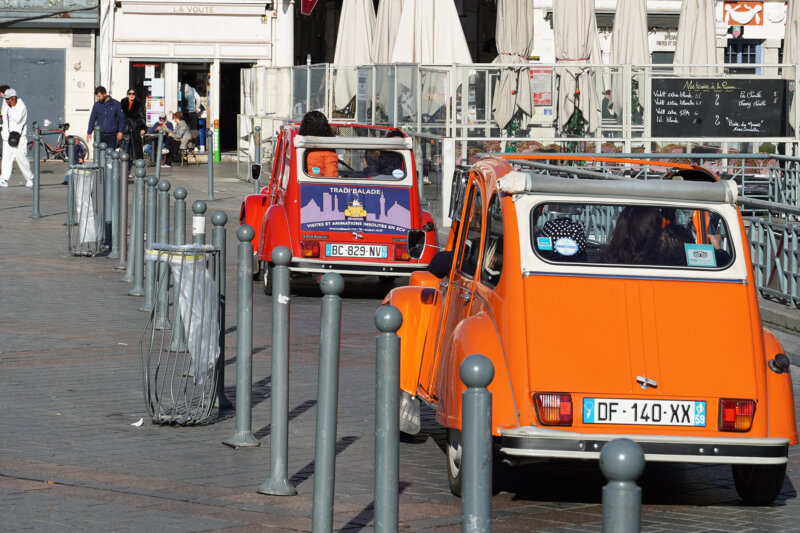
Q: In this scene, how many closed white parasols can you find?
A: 8